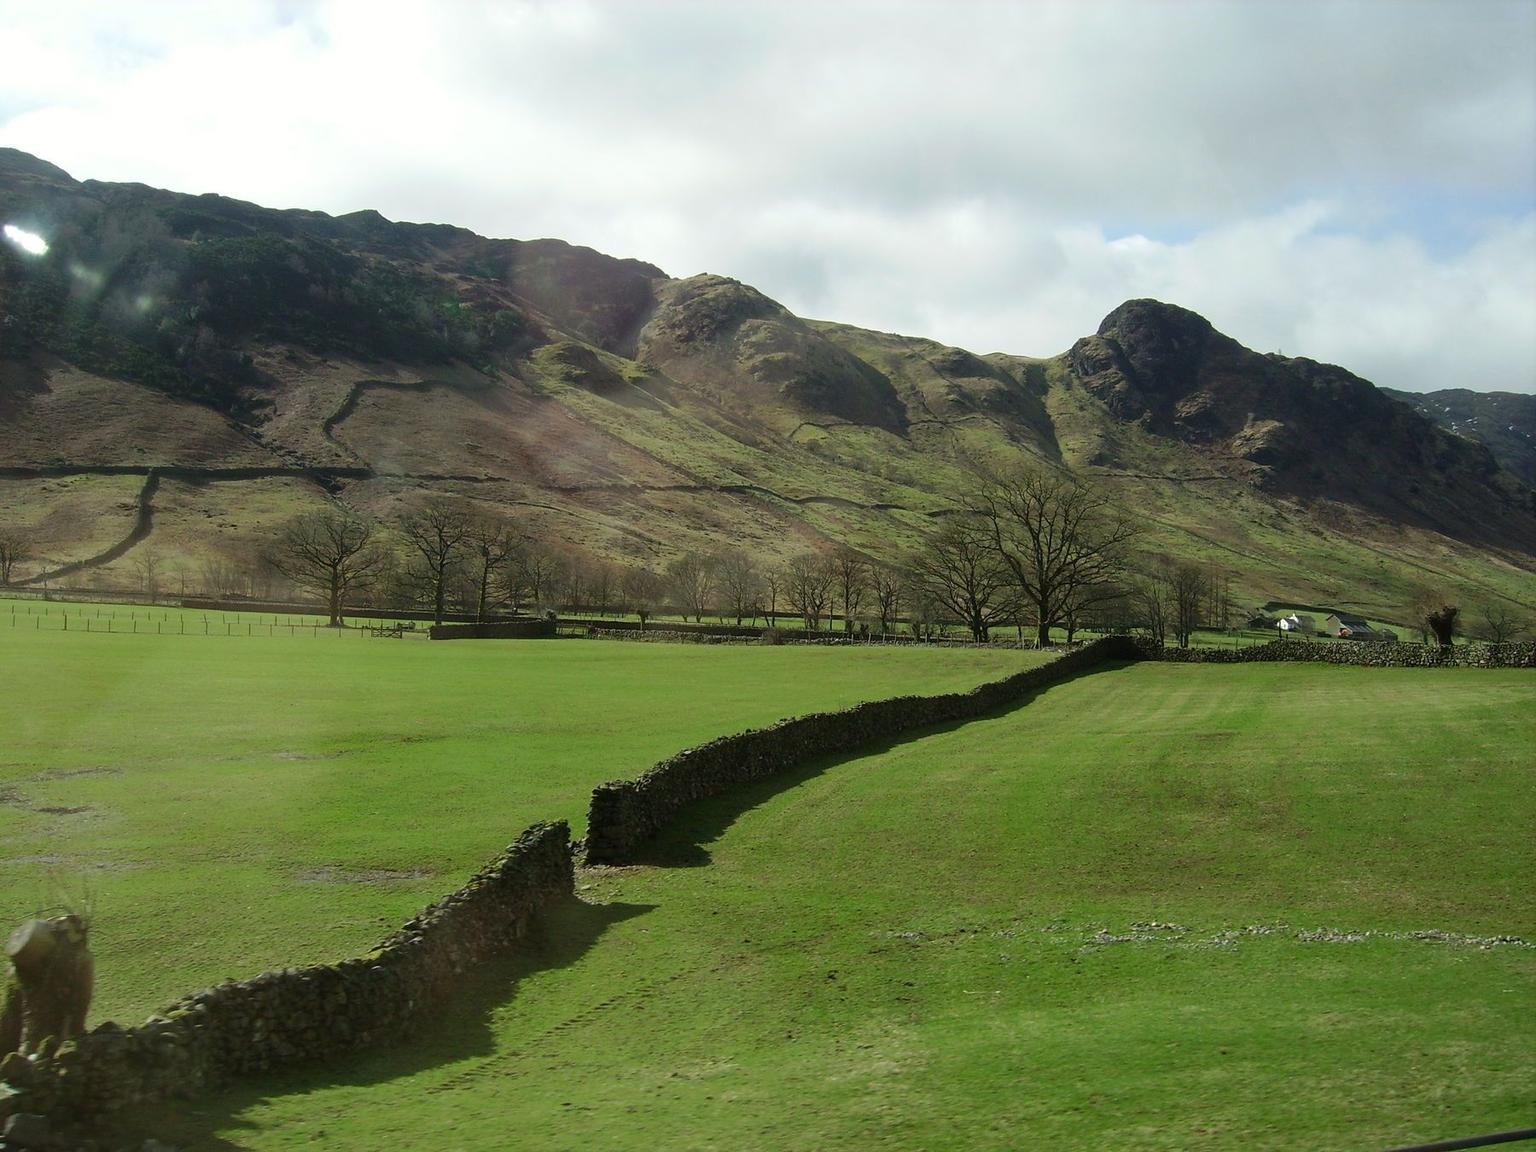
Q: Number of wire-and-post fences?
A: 2